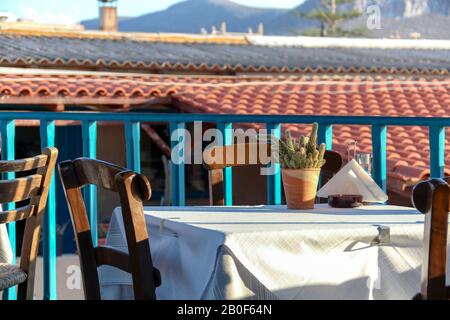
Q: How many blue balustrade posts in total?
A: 10